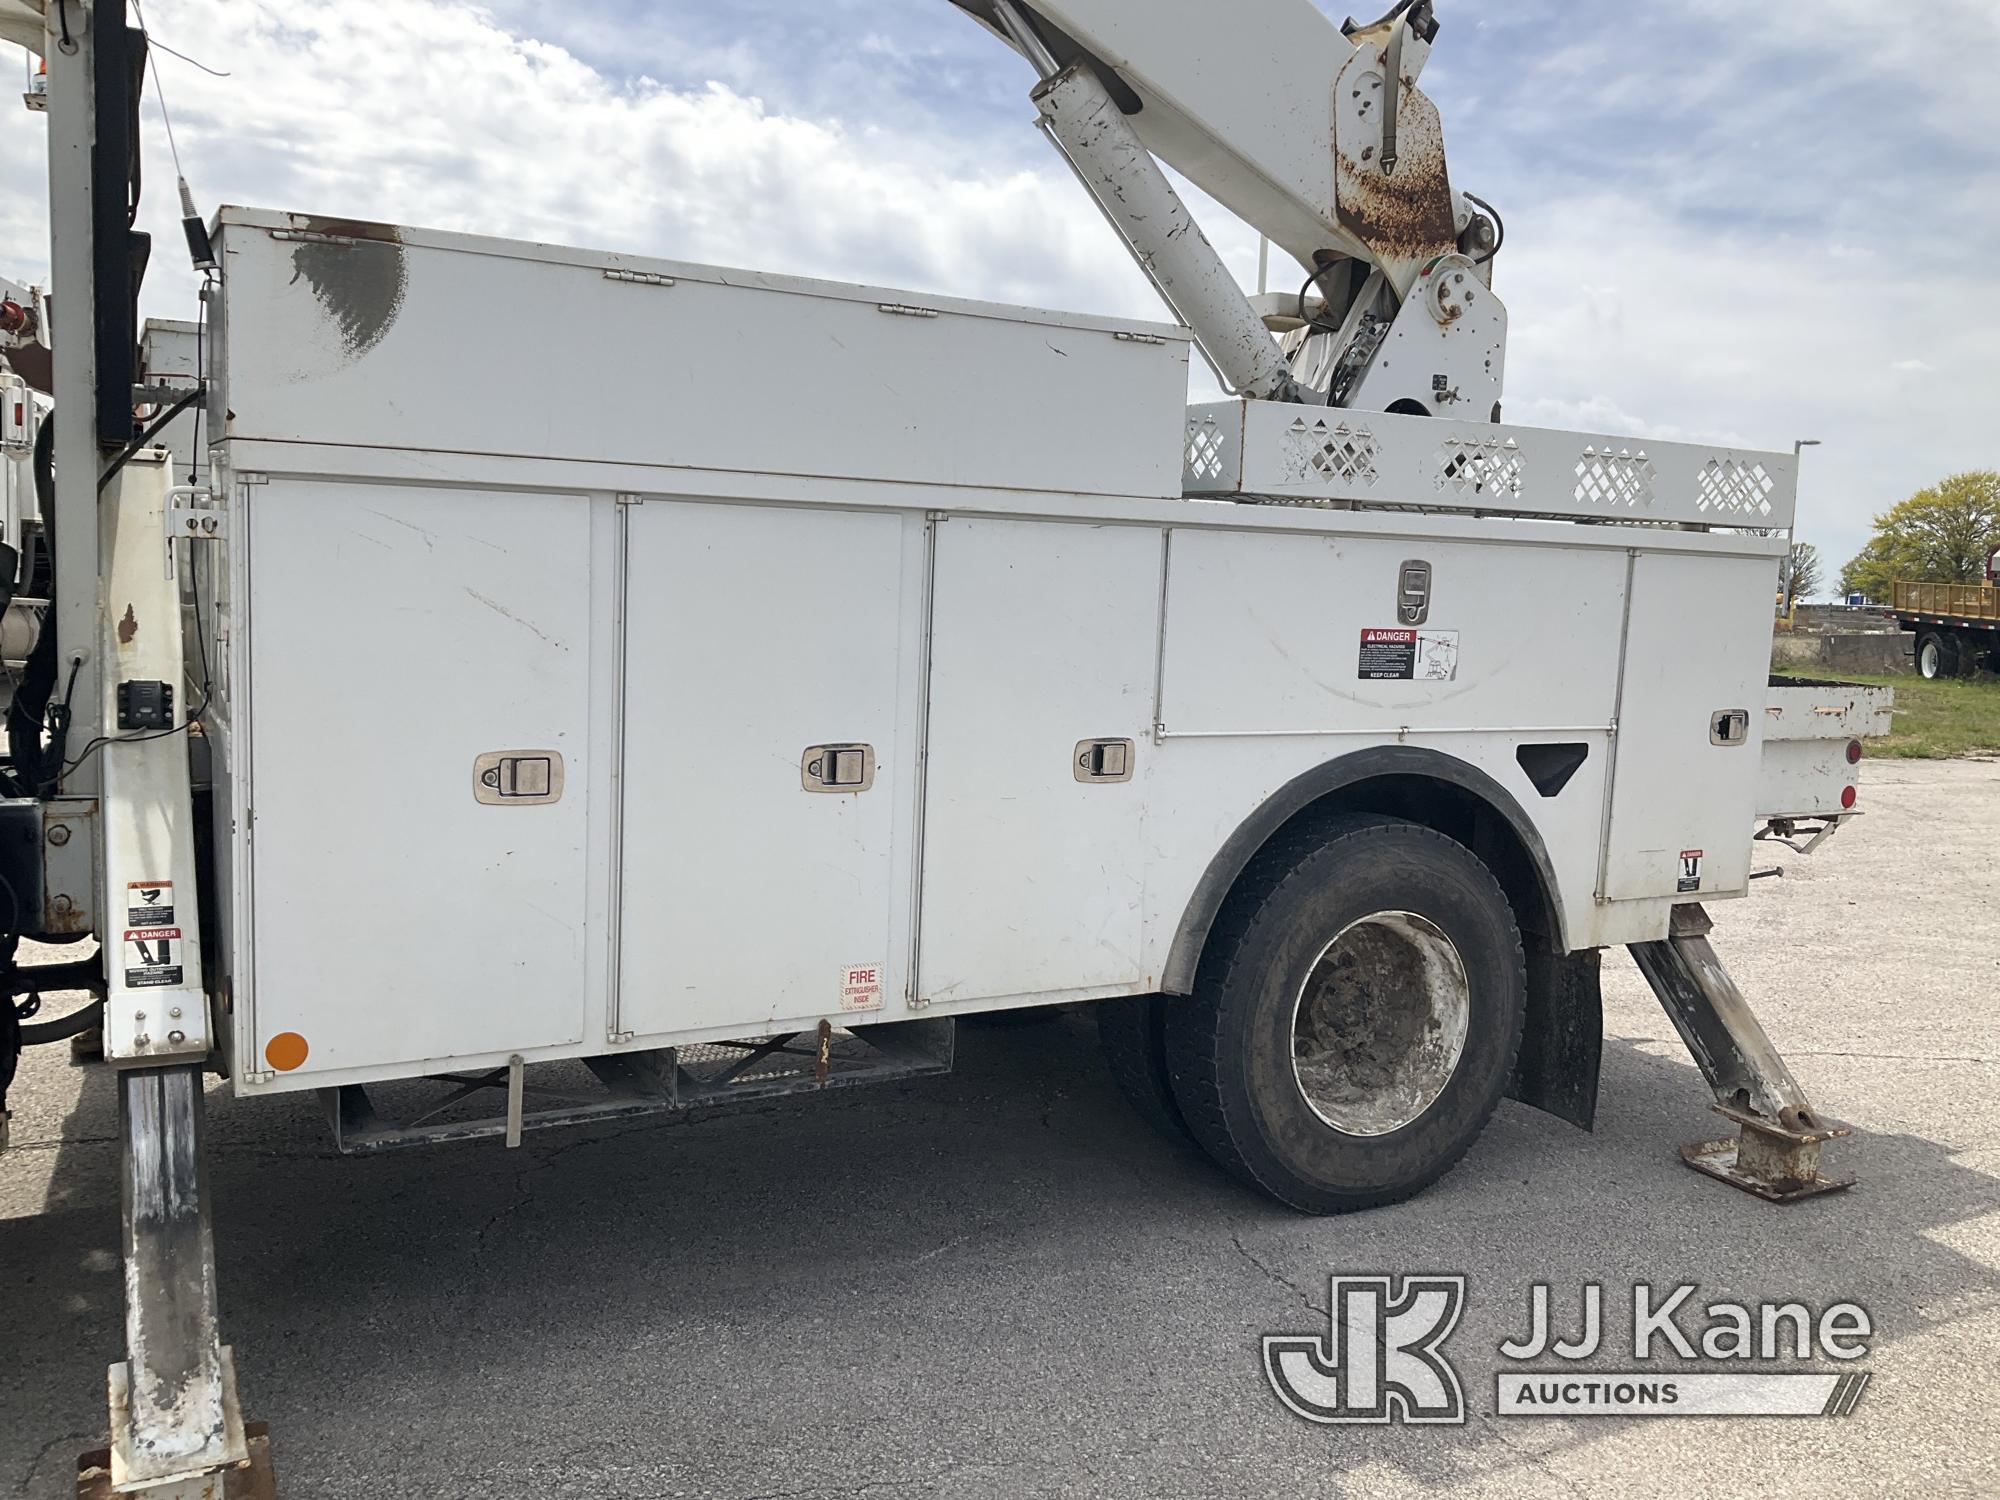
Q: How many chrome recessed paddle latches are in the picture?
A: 5